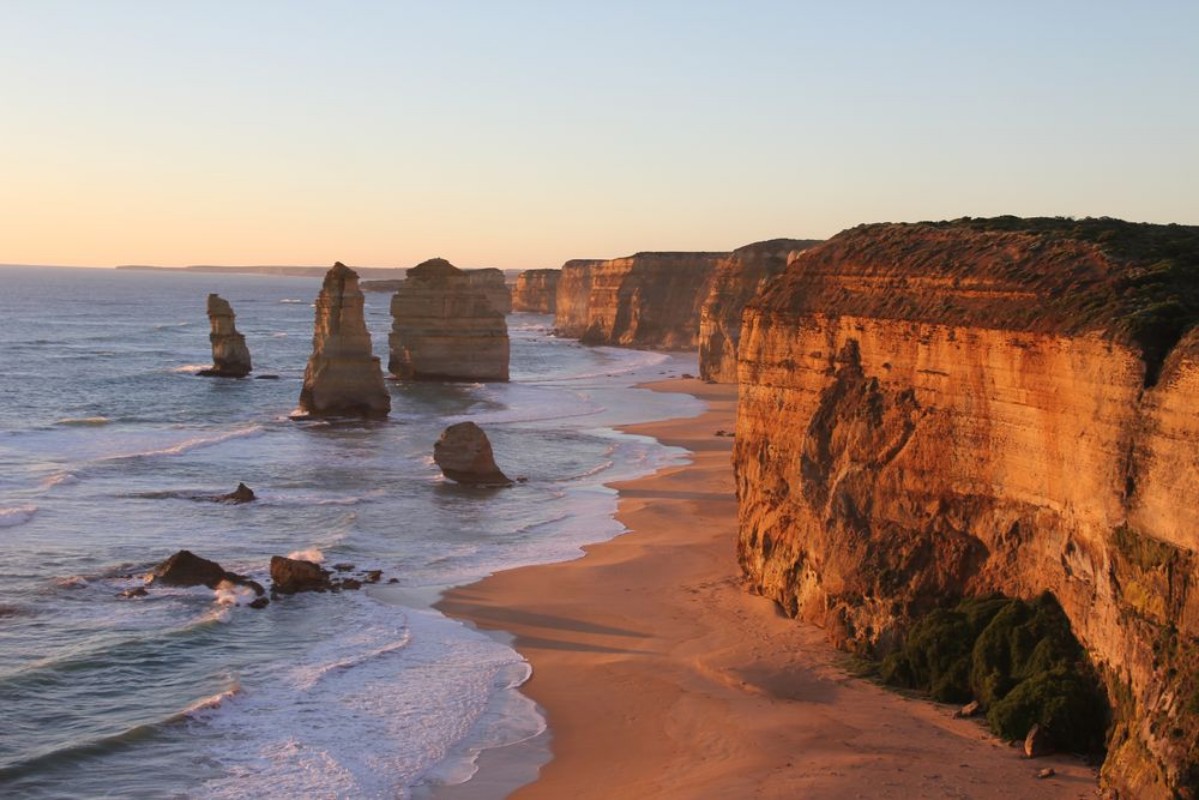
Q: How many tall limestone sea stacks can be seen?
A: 3